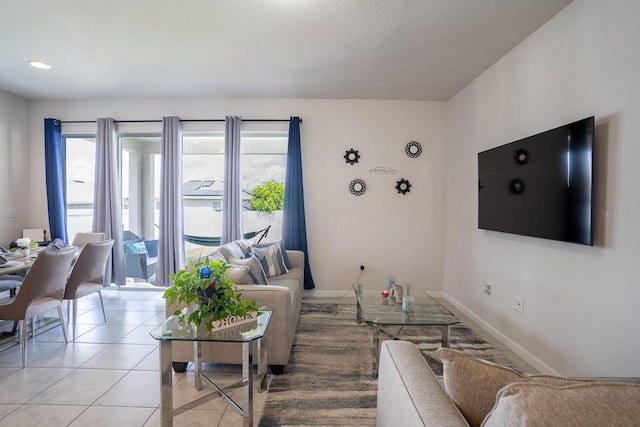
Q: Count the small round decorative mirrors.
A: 4